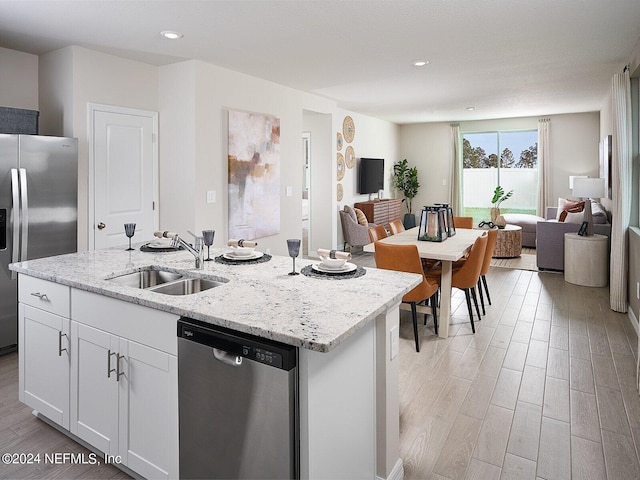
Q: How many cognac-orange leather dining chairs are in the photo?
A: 6